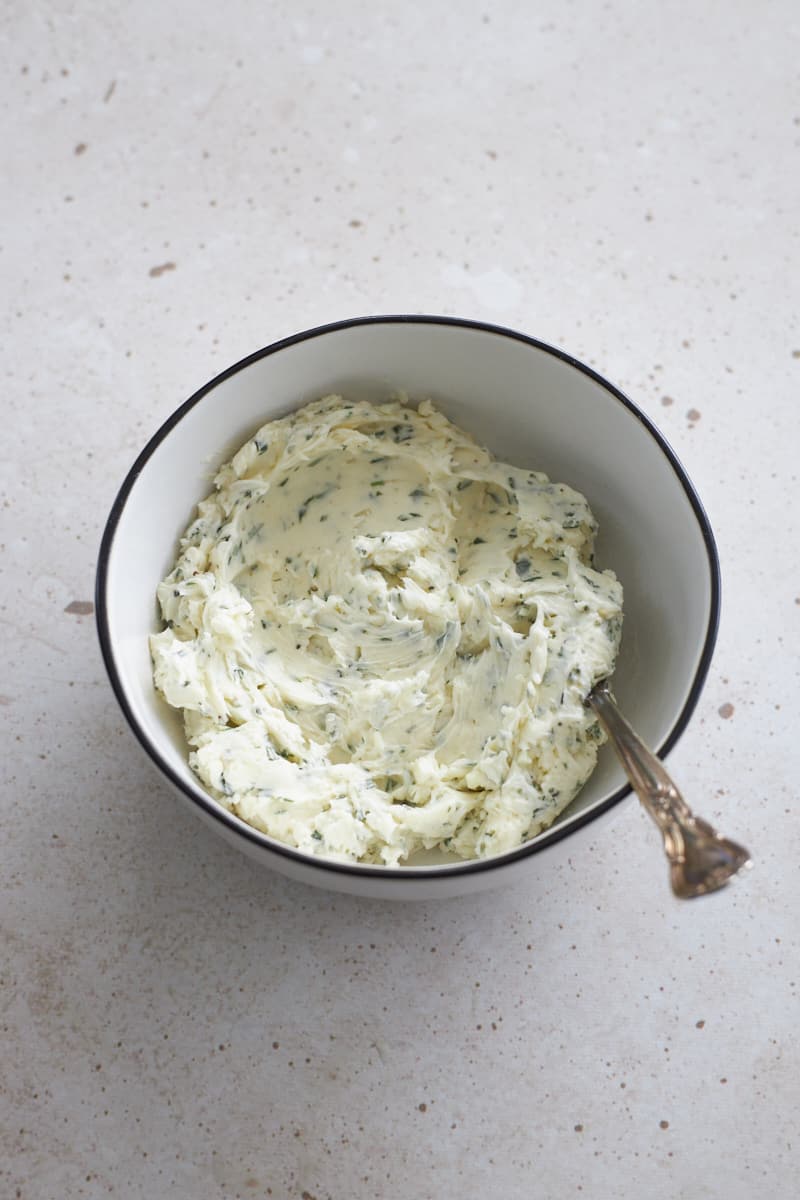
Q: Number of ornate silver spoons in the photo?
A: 1